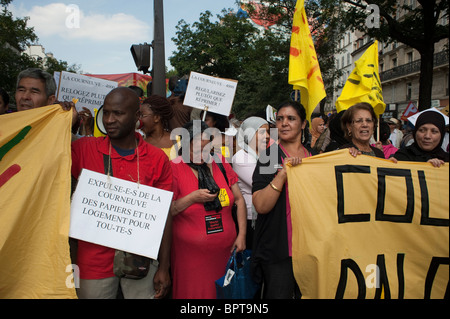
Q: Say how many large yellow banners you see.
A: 2